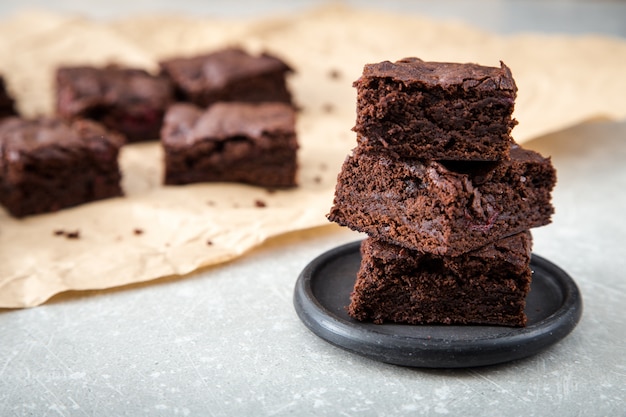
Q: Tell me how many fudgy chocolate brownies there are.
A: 8